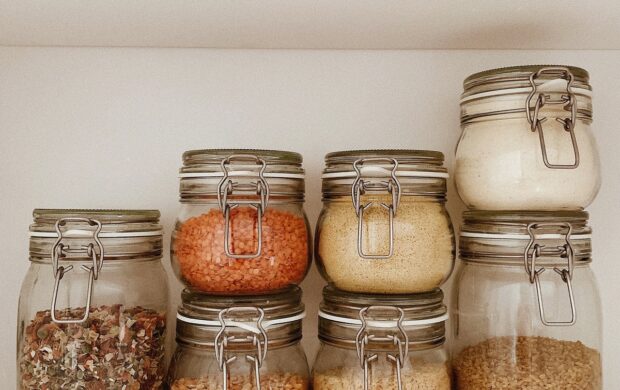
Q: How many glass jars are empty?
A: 0